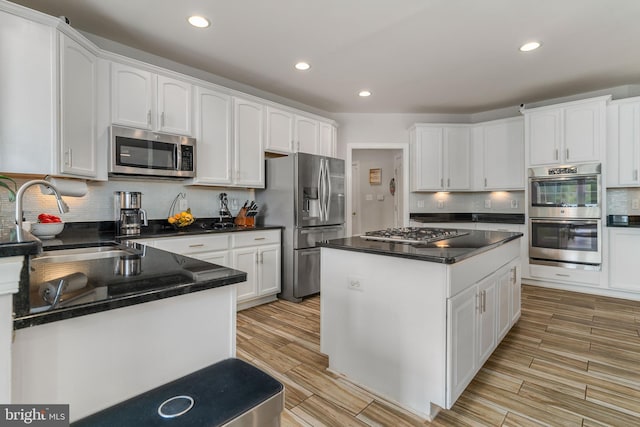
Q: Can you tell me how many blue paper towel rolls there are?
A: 0